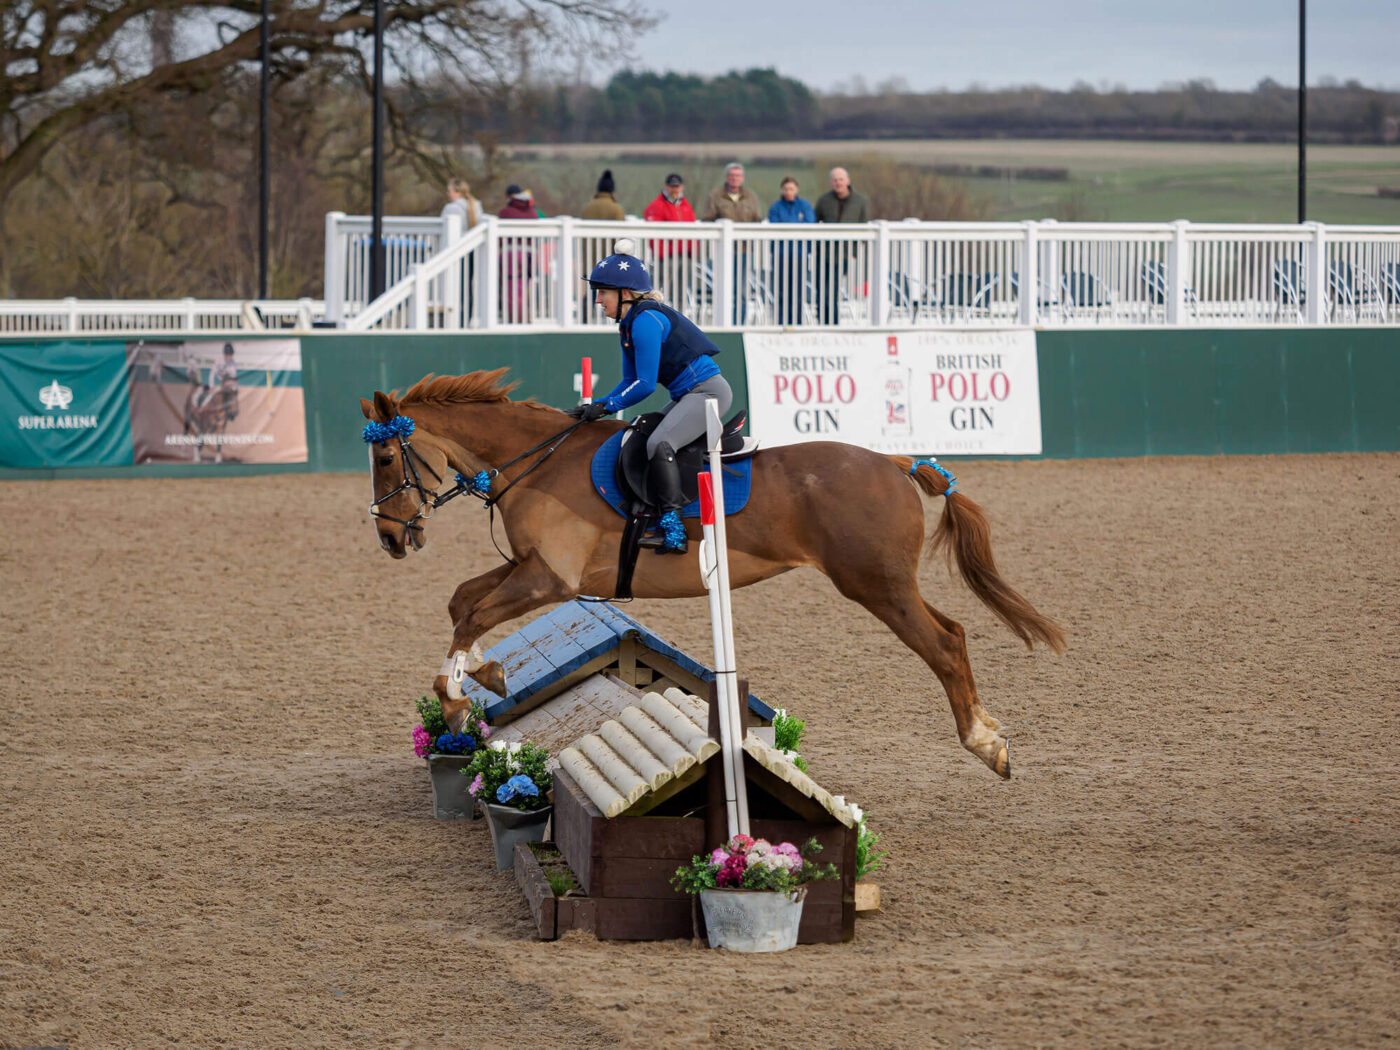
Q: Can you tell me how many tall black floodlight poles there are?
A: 3